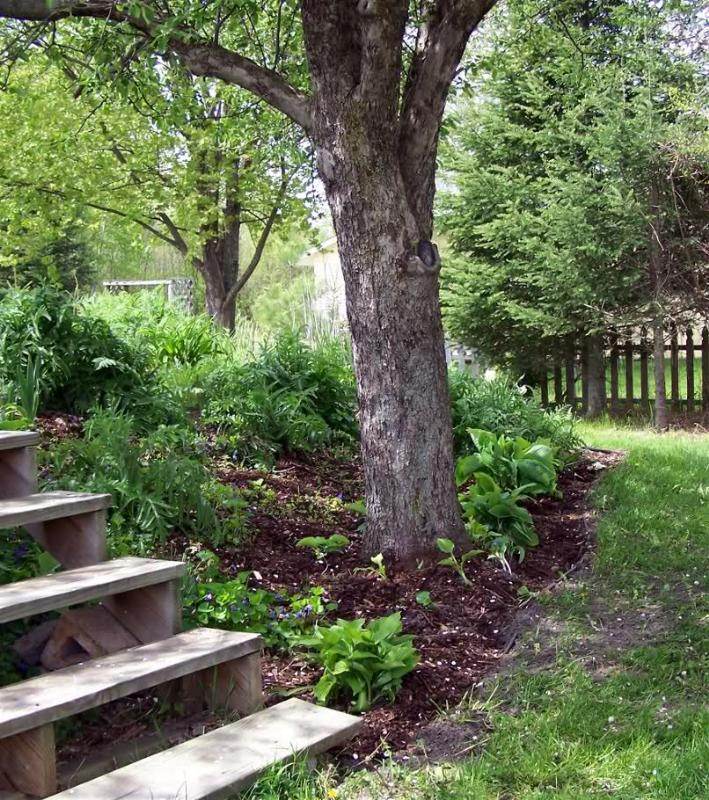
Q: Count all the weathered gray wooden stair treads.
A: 5